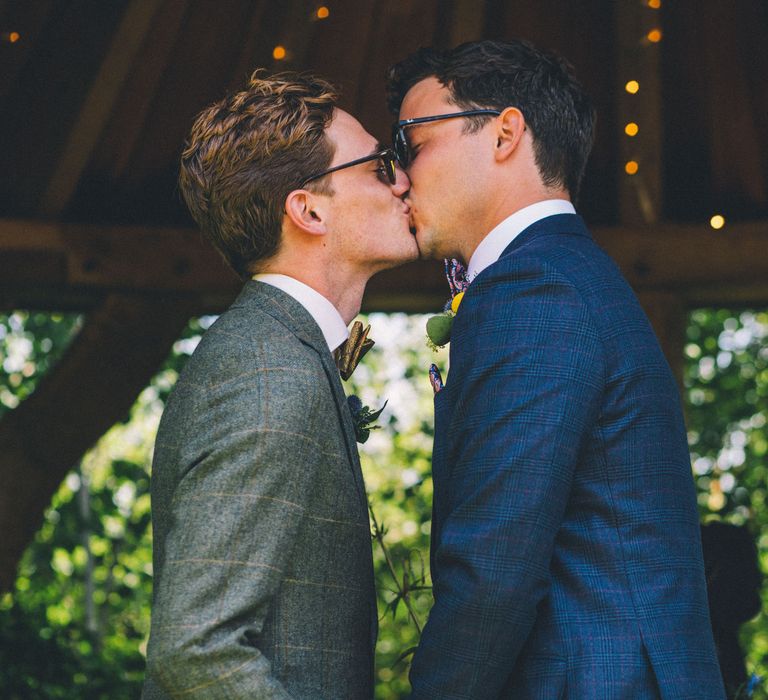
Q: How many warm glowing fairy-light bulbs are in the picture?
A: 9